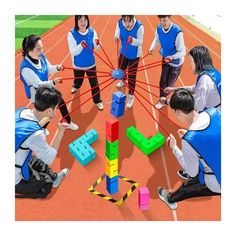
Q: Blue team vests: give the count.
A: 7